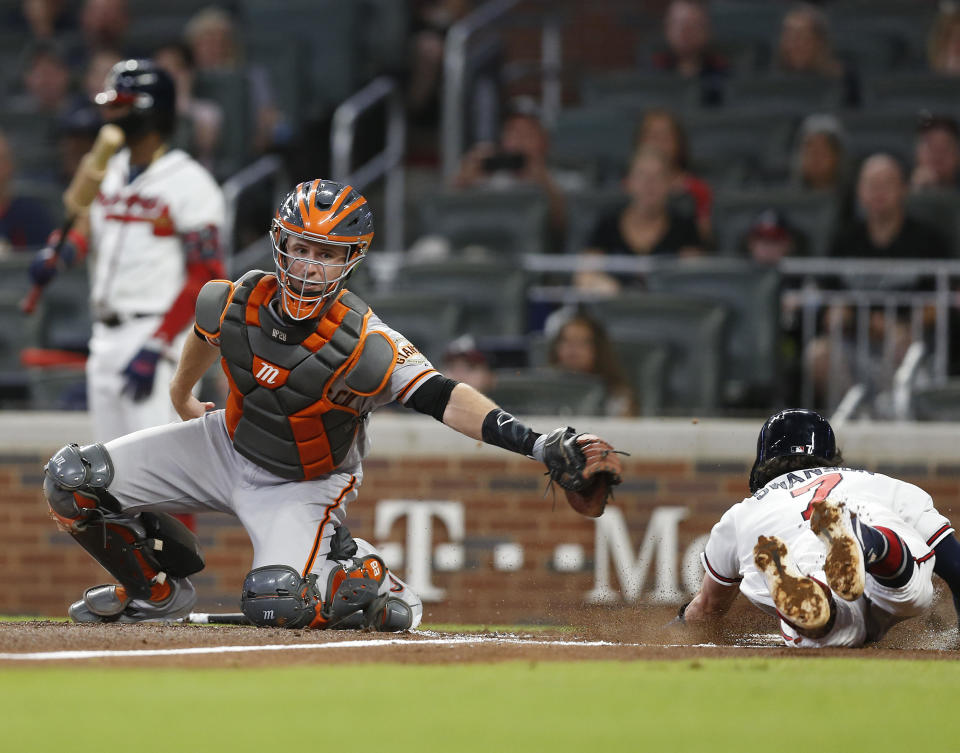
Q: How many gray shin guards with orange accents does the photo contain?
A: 2